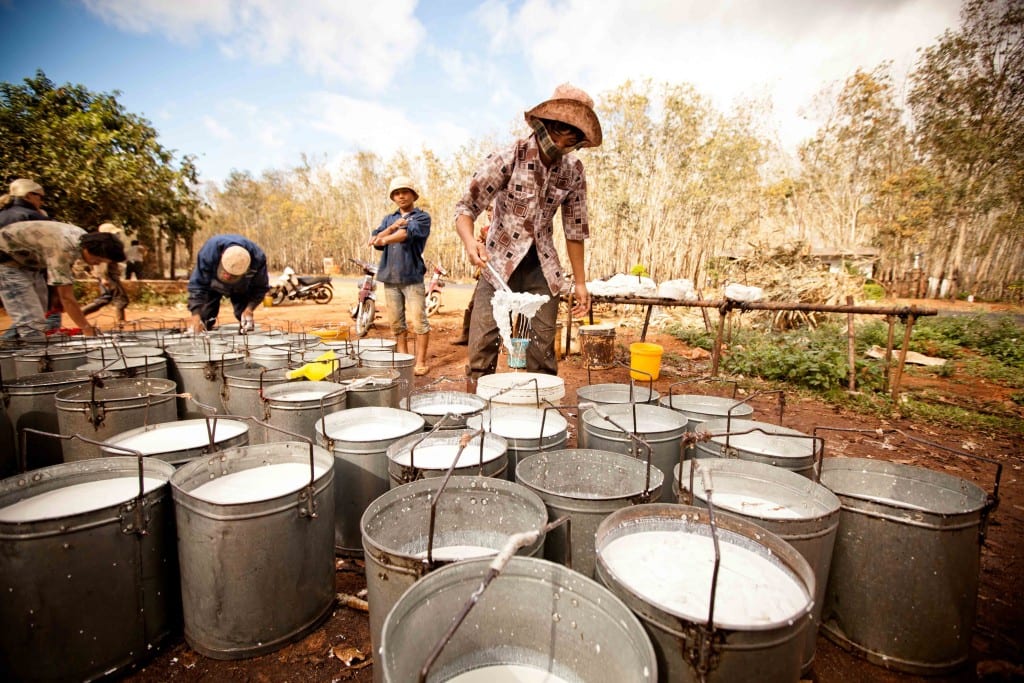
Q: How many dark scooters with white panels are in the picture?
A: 1